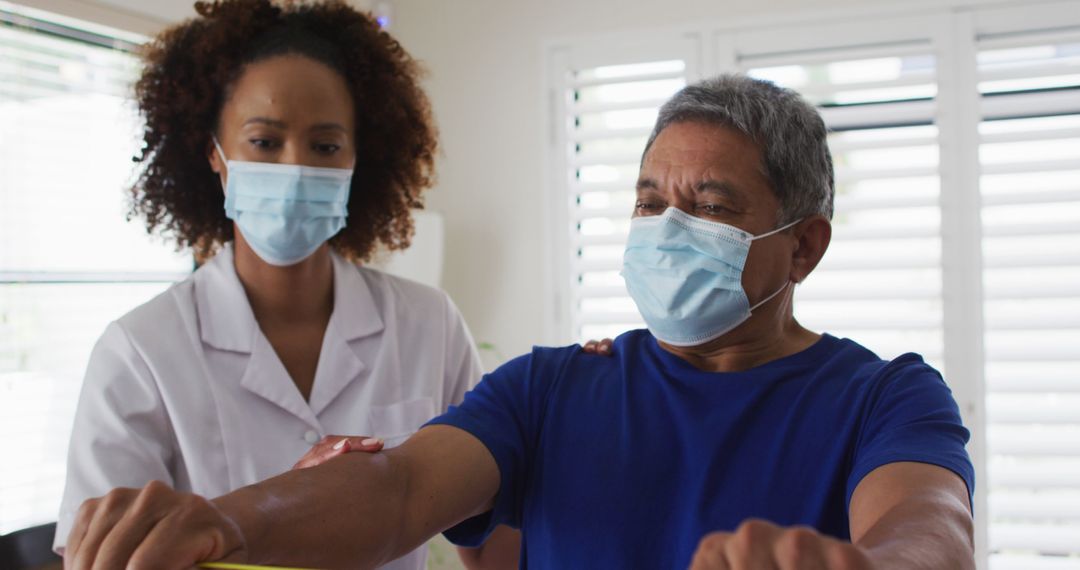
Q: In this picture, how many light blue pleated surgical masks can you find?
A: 2